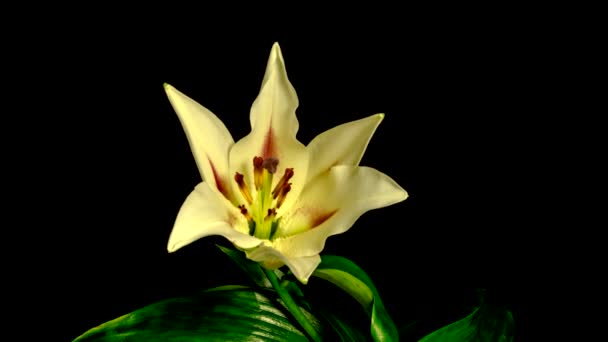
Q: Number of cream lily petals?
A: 6